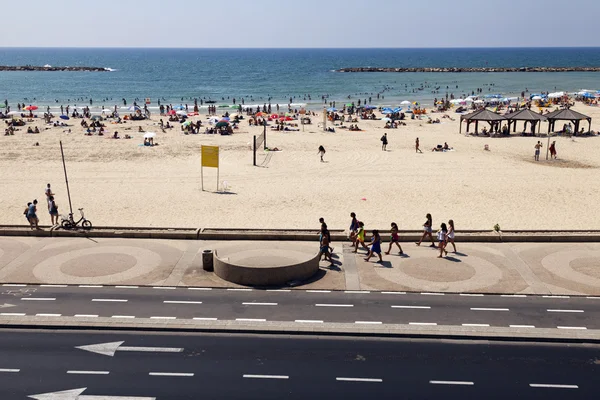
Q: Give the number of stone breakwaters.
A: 2